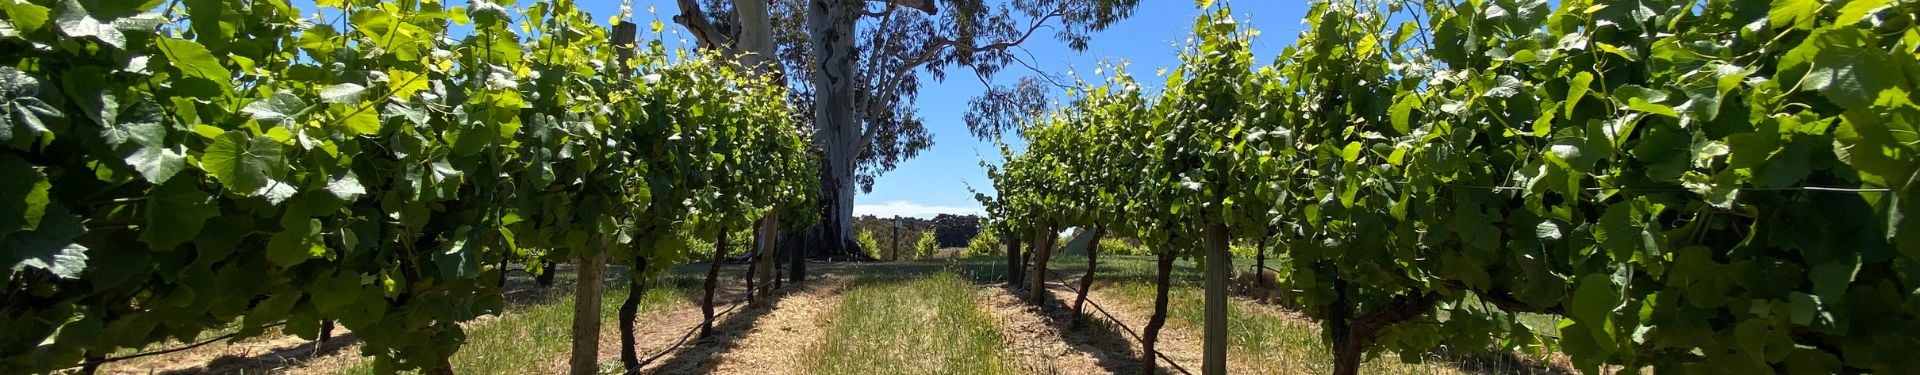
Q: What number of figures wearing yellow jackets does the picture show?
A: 0